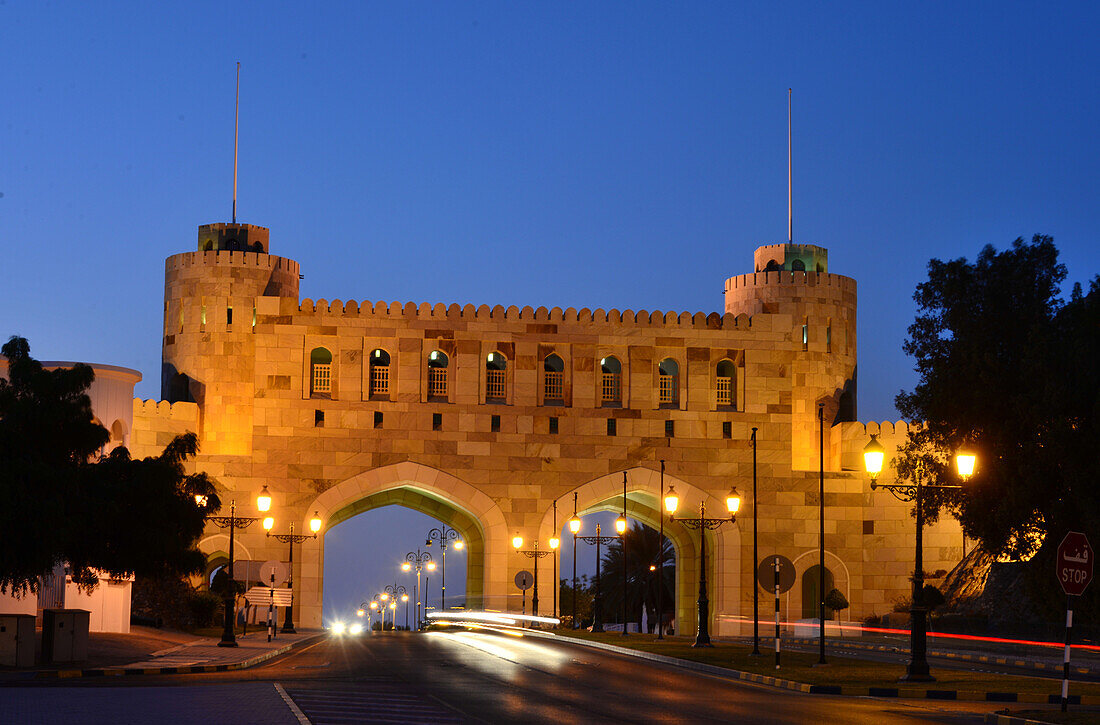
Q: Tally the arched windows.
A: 8